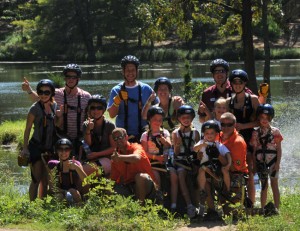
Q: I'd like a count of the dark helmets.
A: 12